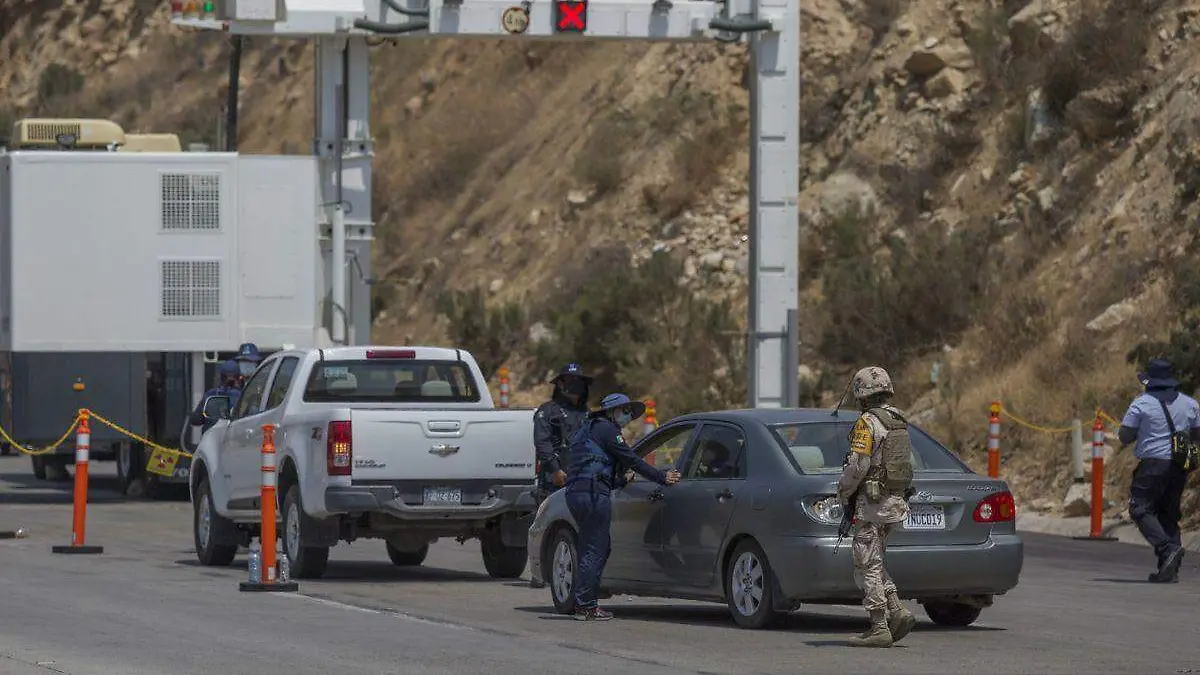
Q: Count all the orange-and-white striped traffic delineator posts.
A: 6